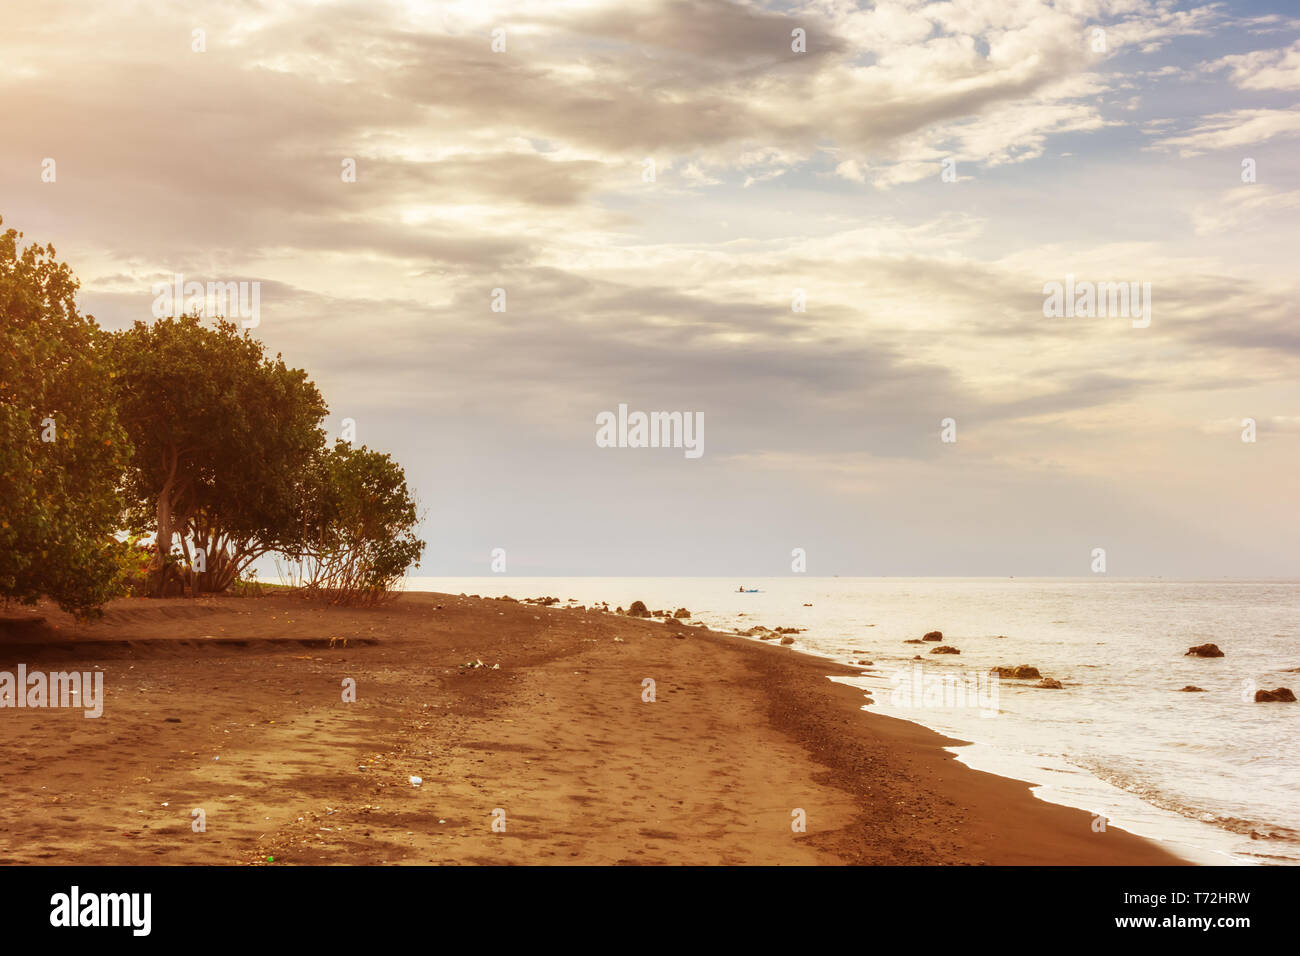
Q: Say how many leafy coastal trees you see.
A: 3